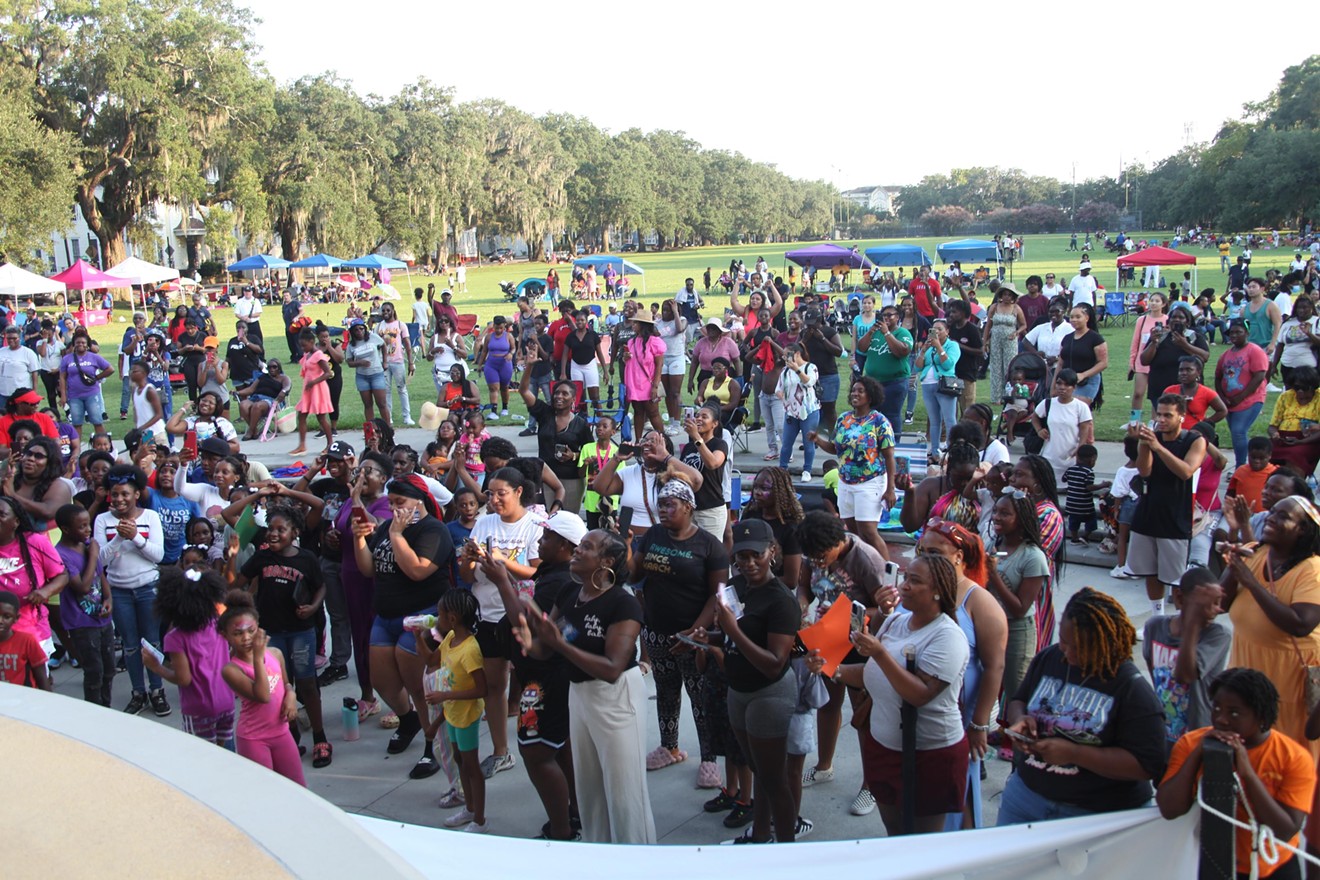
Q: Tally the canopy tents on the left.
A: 6